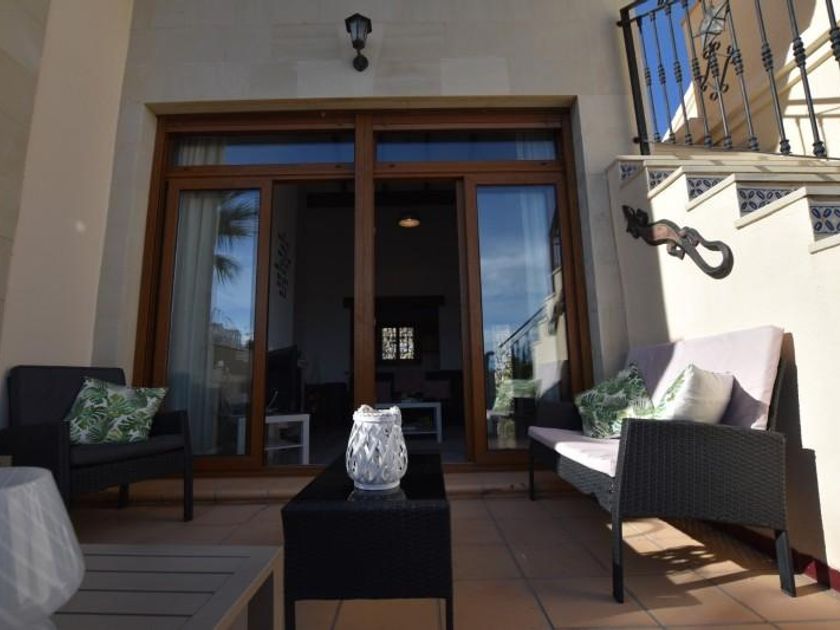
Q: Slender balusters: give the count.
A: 9